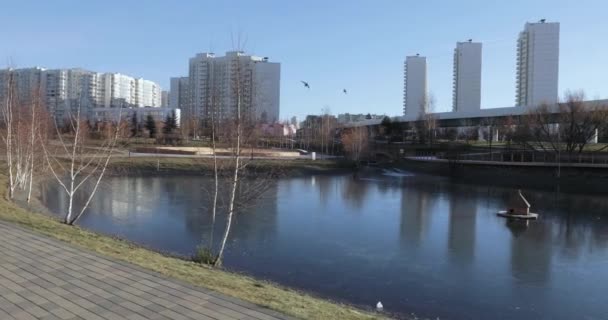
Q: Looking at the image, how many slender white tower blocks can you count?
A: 3